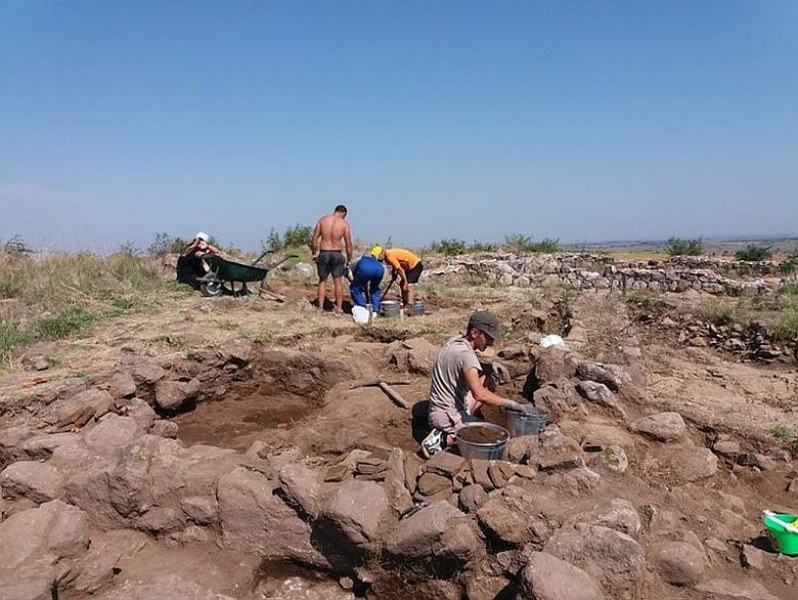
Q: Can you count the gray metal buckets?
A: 4